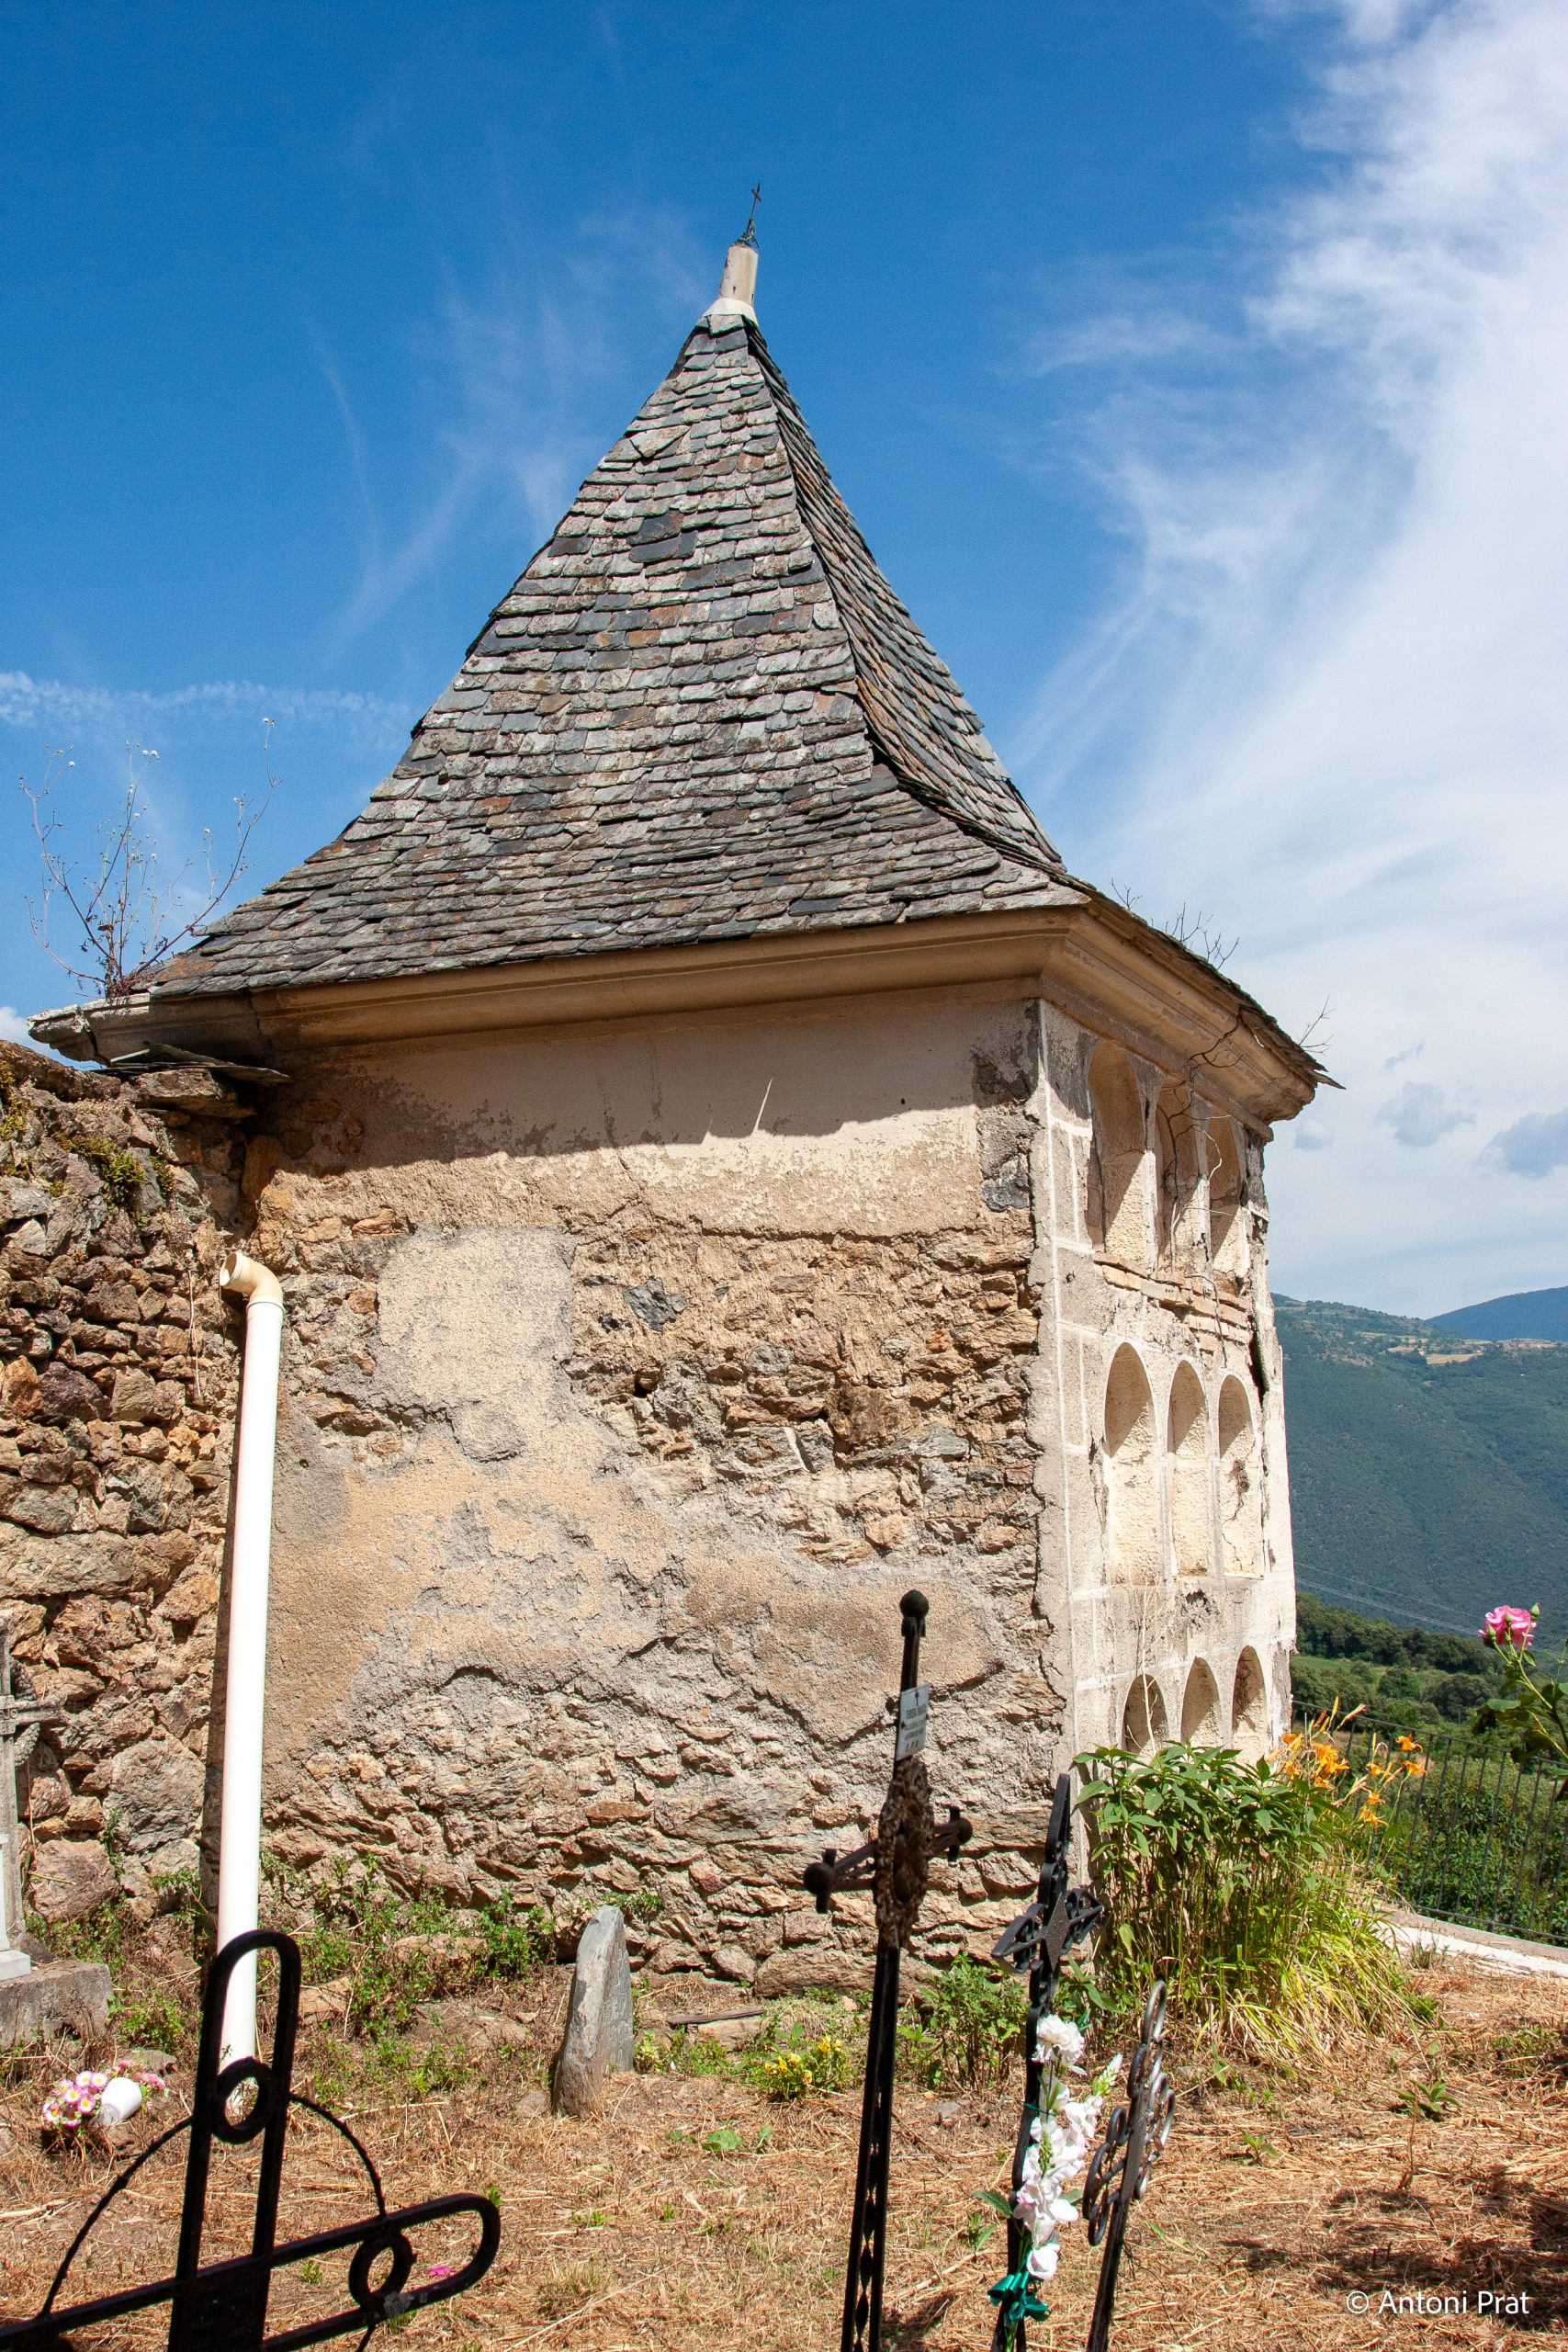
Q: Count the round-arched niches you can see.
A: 9